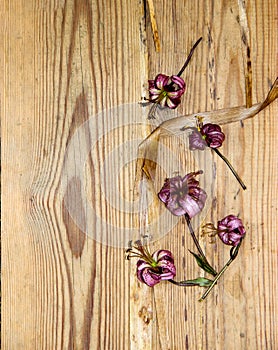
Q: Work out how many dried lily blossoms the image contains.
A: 5